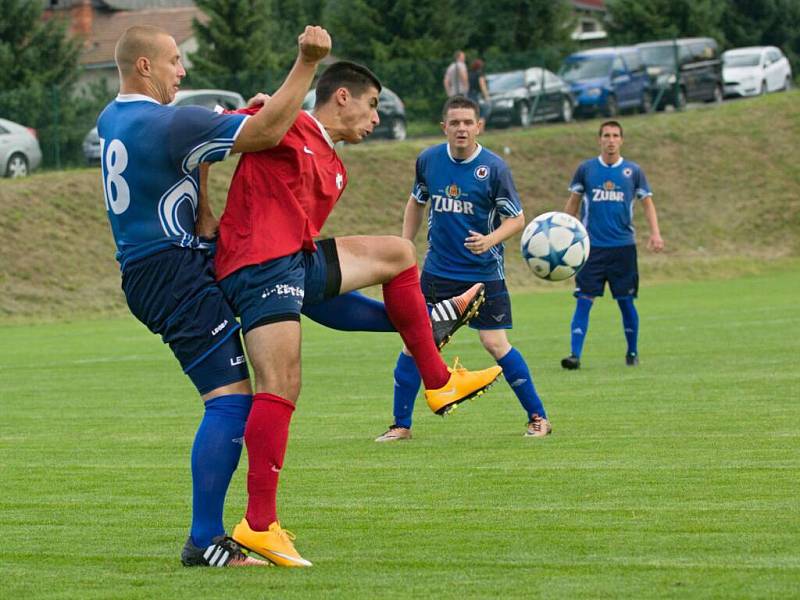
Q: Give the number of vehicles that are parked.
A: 7